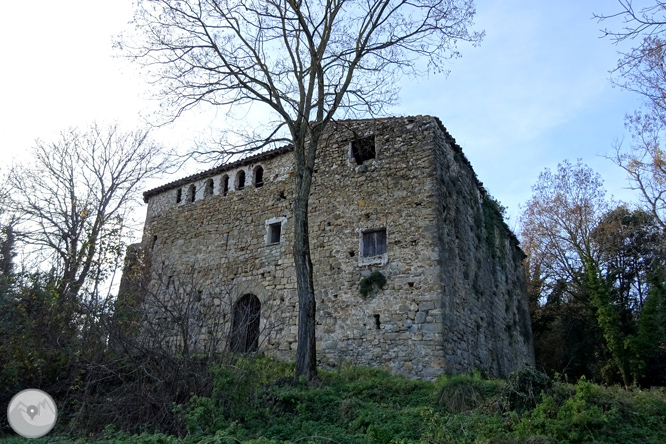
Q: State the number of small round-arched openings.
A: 6